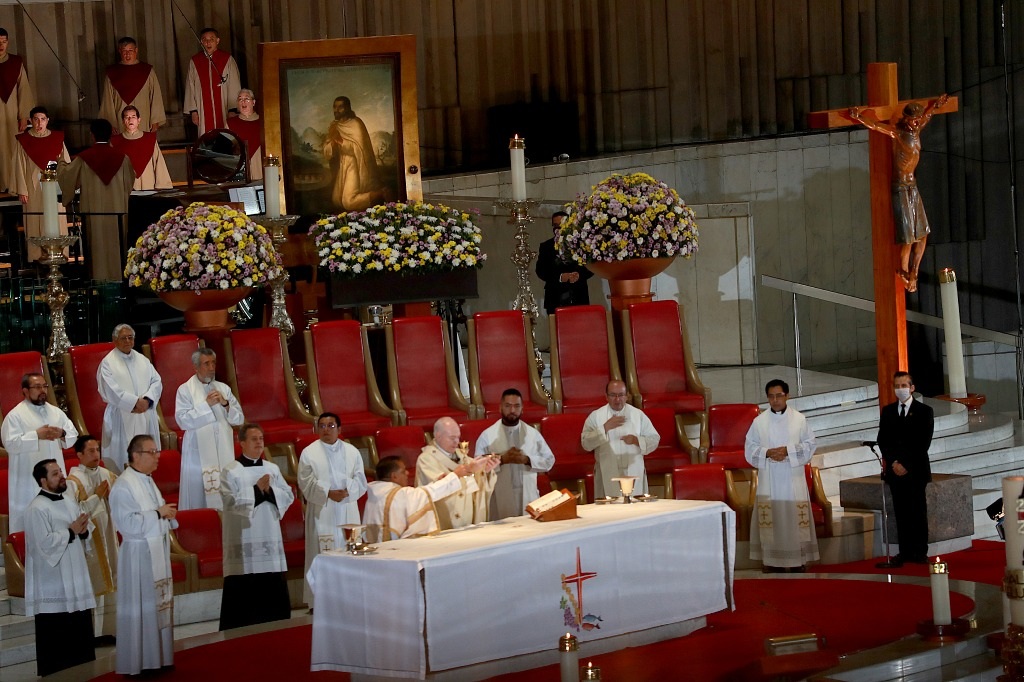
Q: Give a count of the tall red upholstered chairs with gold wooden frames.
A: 9